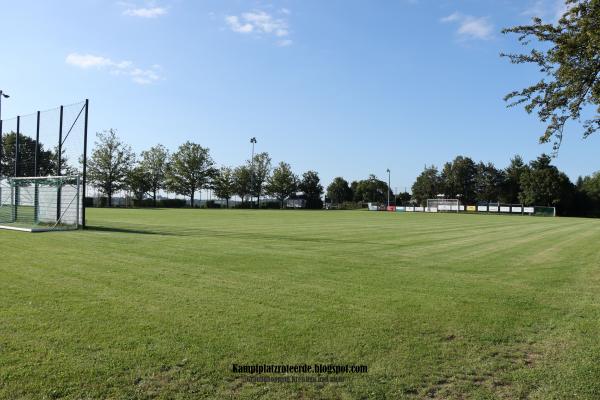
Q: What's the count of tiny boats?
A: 0